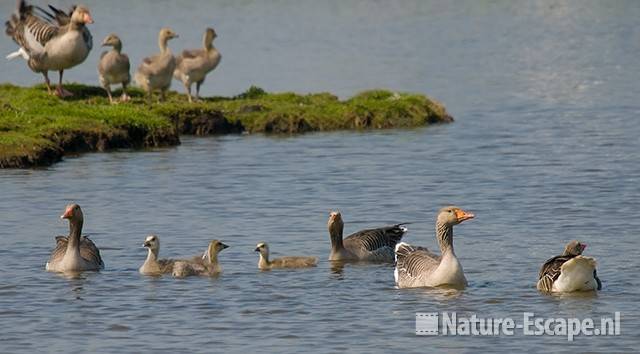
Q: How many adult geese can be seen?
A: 5